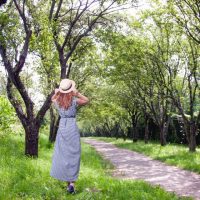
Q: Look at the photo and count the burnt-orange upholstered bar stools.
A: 0